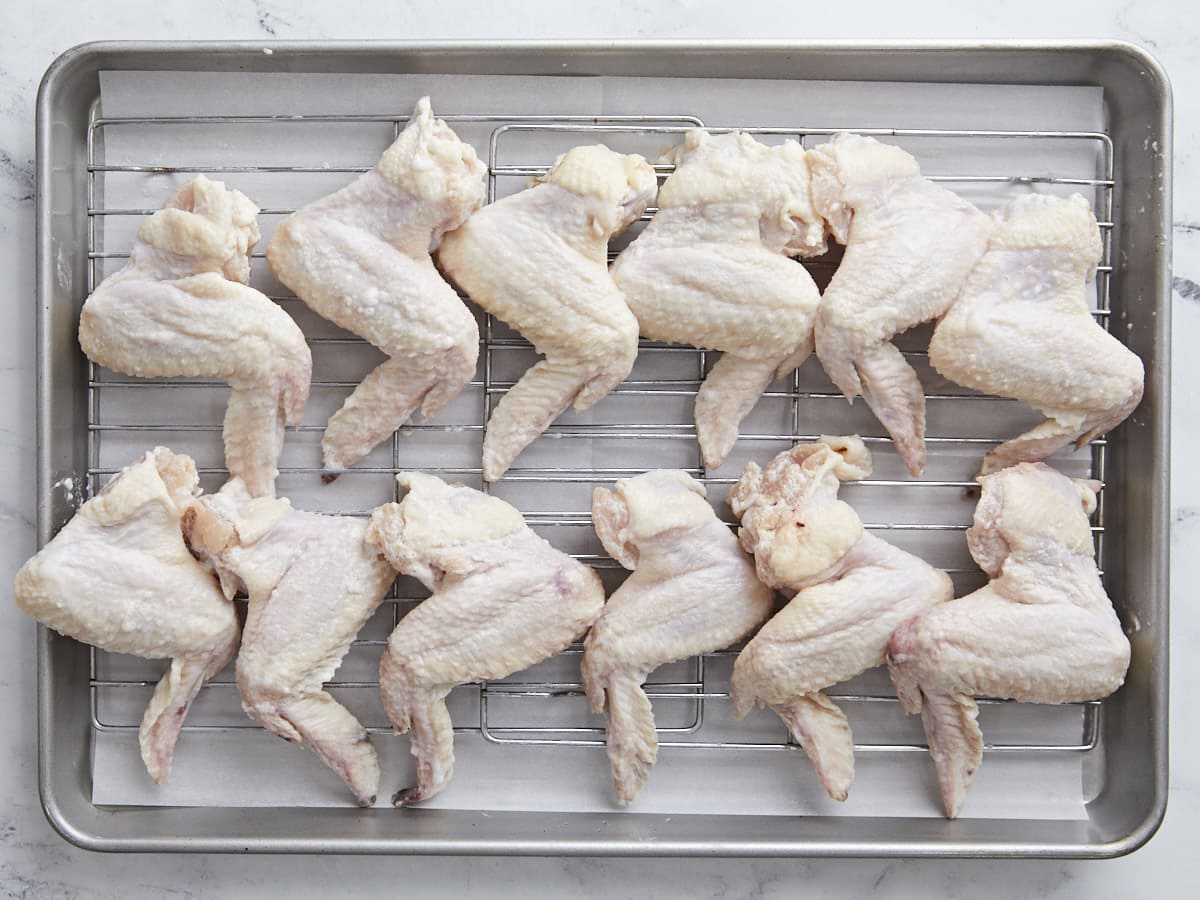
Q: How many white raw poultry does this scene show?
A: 12